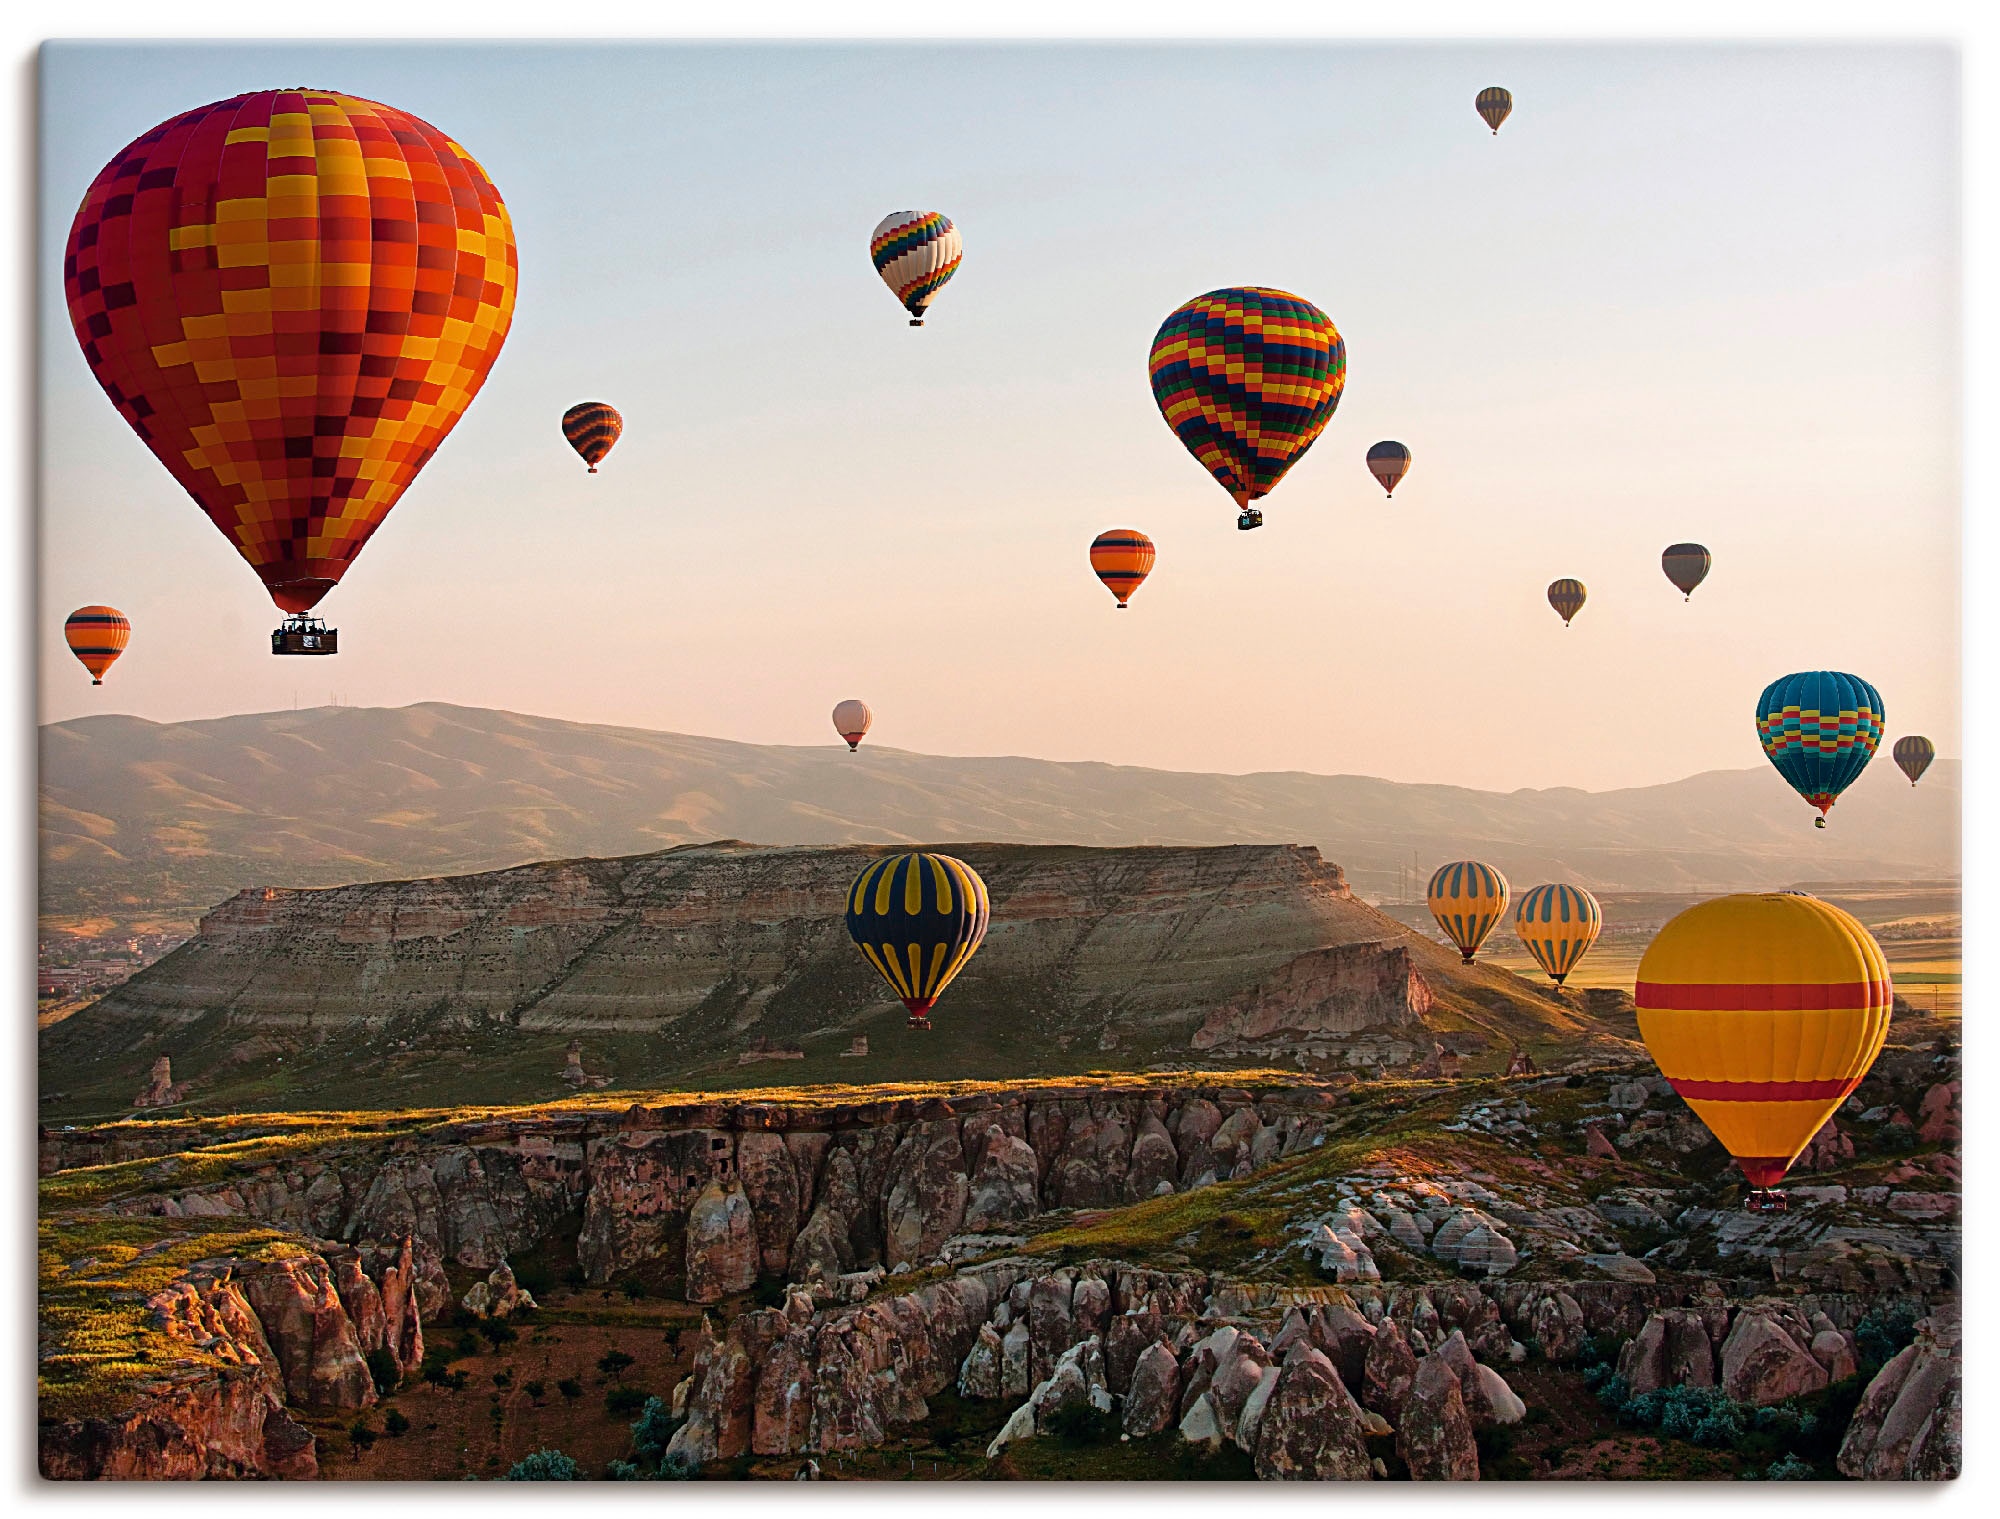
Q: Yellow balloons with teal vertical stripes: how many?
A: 2